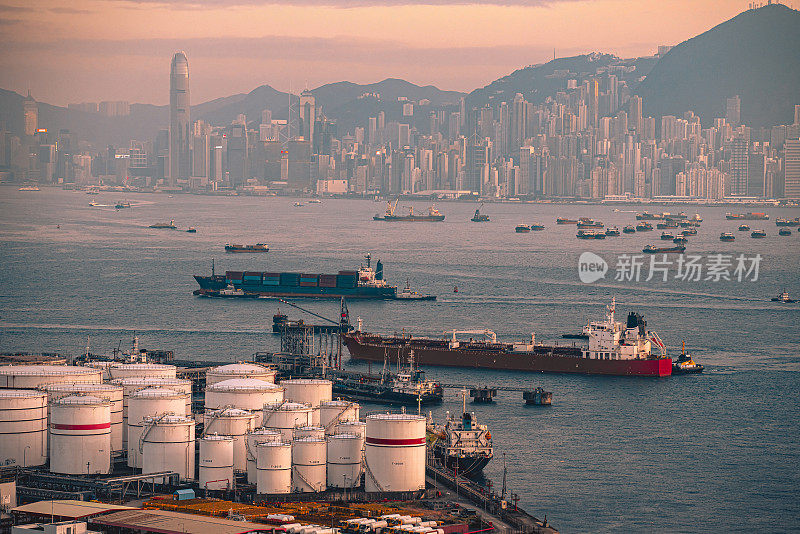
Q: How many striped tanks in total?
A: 2